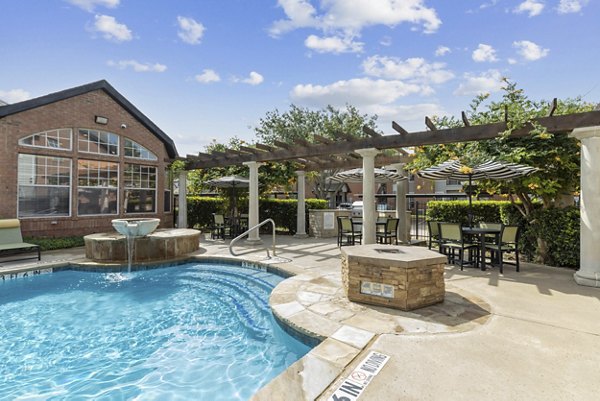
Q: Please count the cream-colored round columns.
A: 6